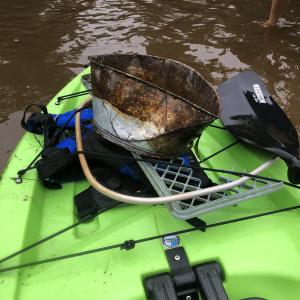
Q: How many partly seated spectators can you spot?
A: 0